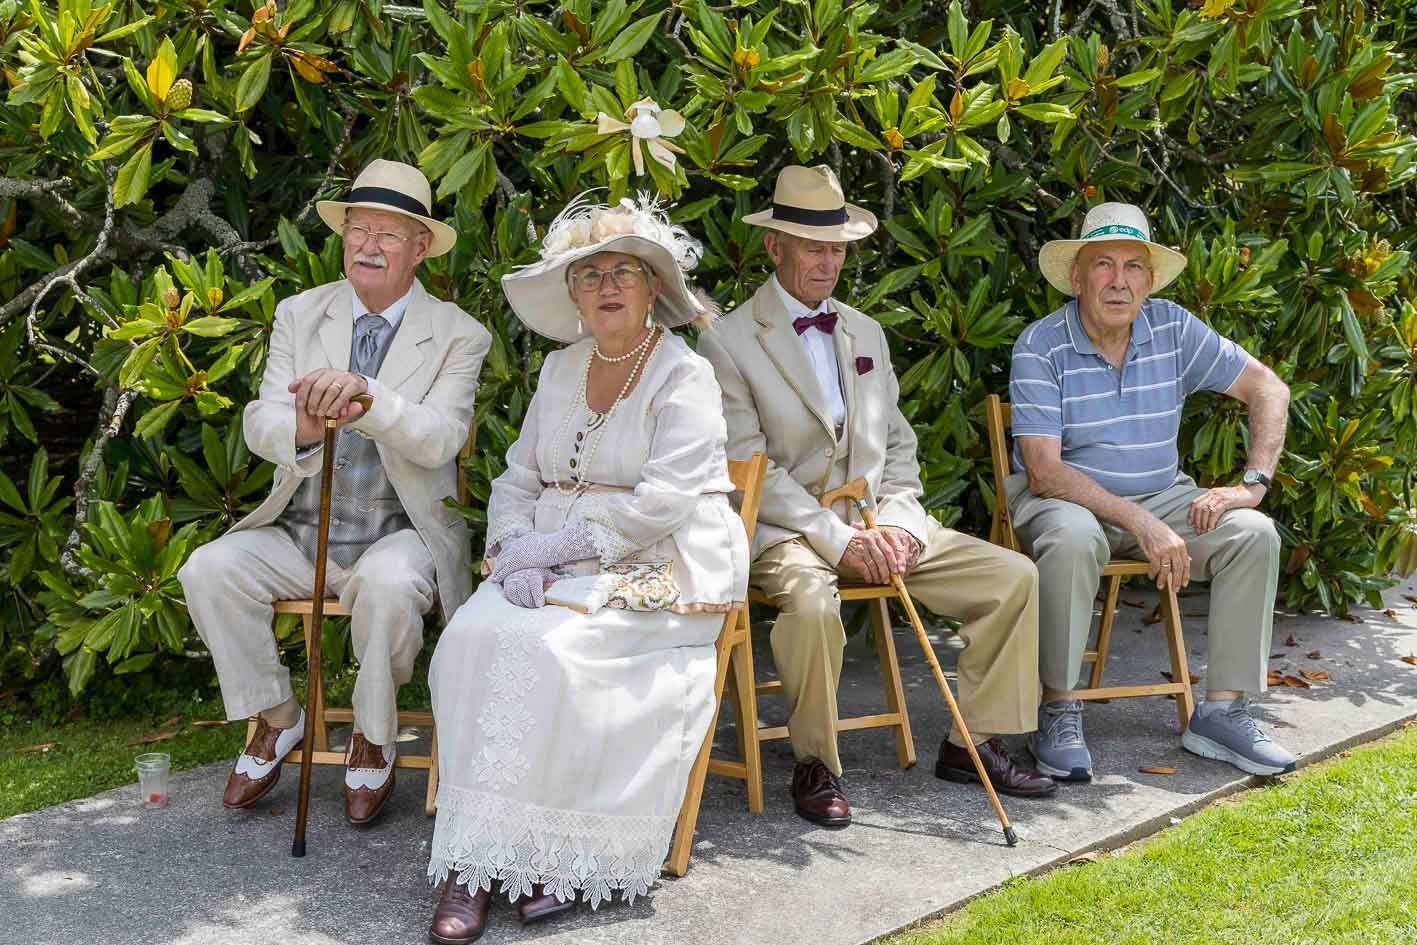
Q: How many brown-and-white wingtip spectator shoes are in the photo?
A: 2